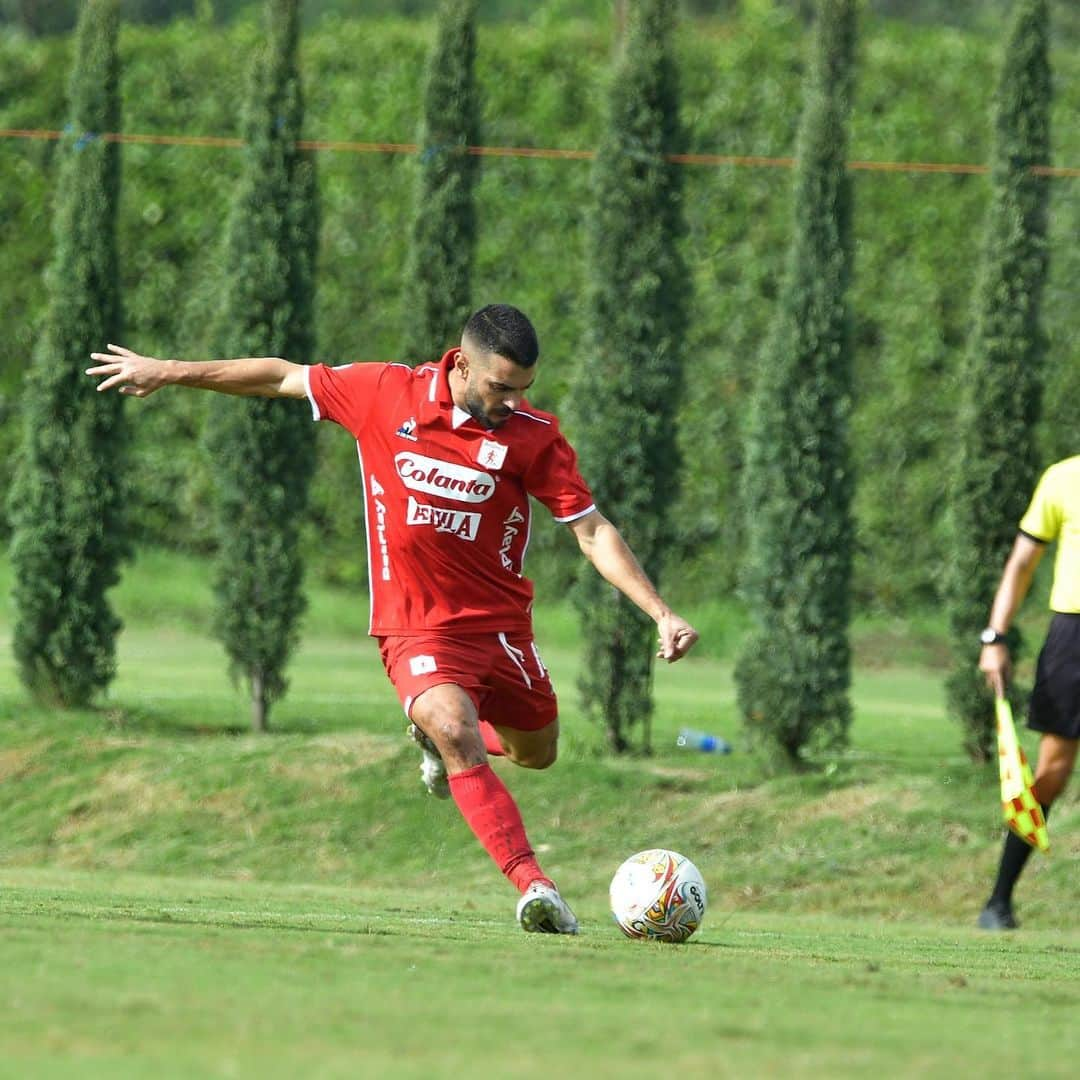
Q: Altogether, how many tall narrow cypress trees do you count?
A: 6